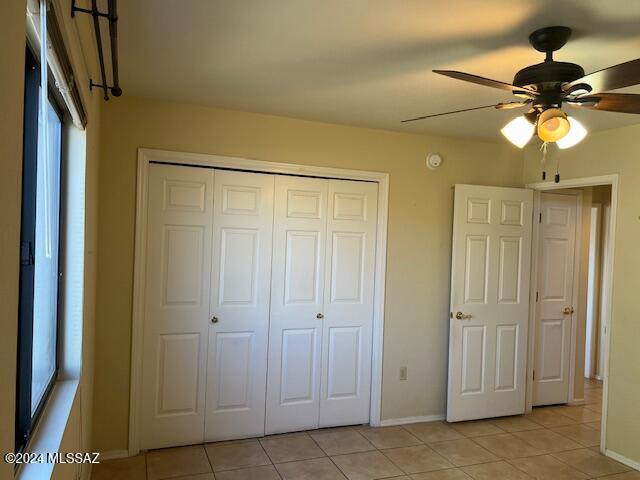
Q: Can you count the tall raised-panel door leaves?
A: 6